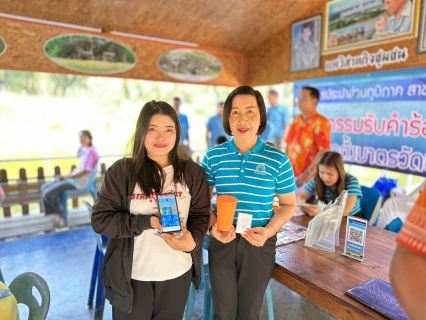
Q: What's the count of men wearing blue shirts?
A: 3